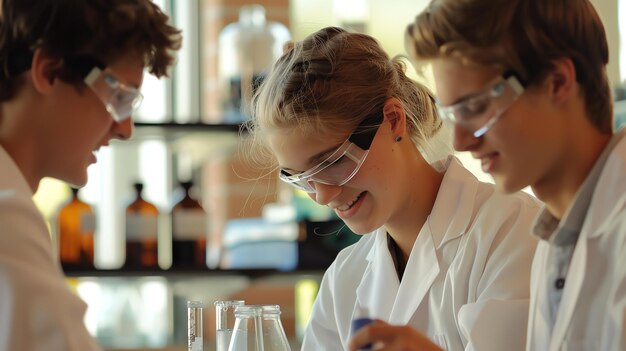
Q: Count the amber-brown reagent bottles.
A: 3